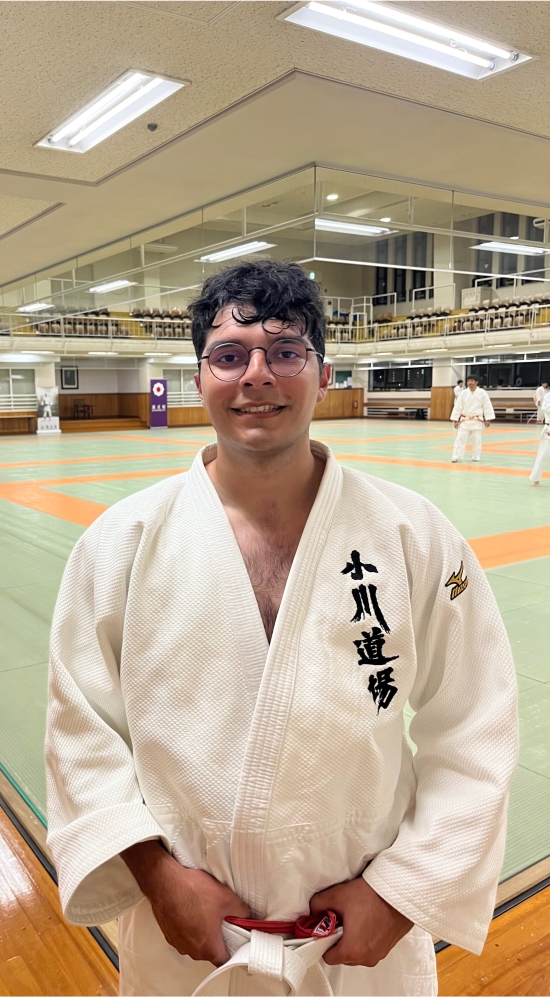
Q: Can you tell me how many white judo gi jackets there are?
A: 5